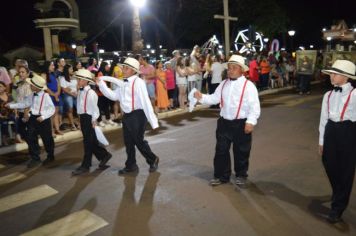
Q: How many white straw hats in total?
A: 5